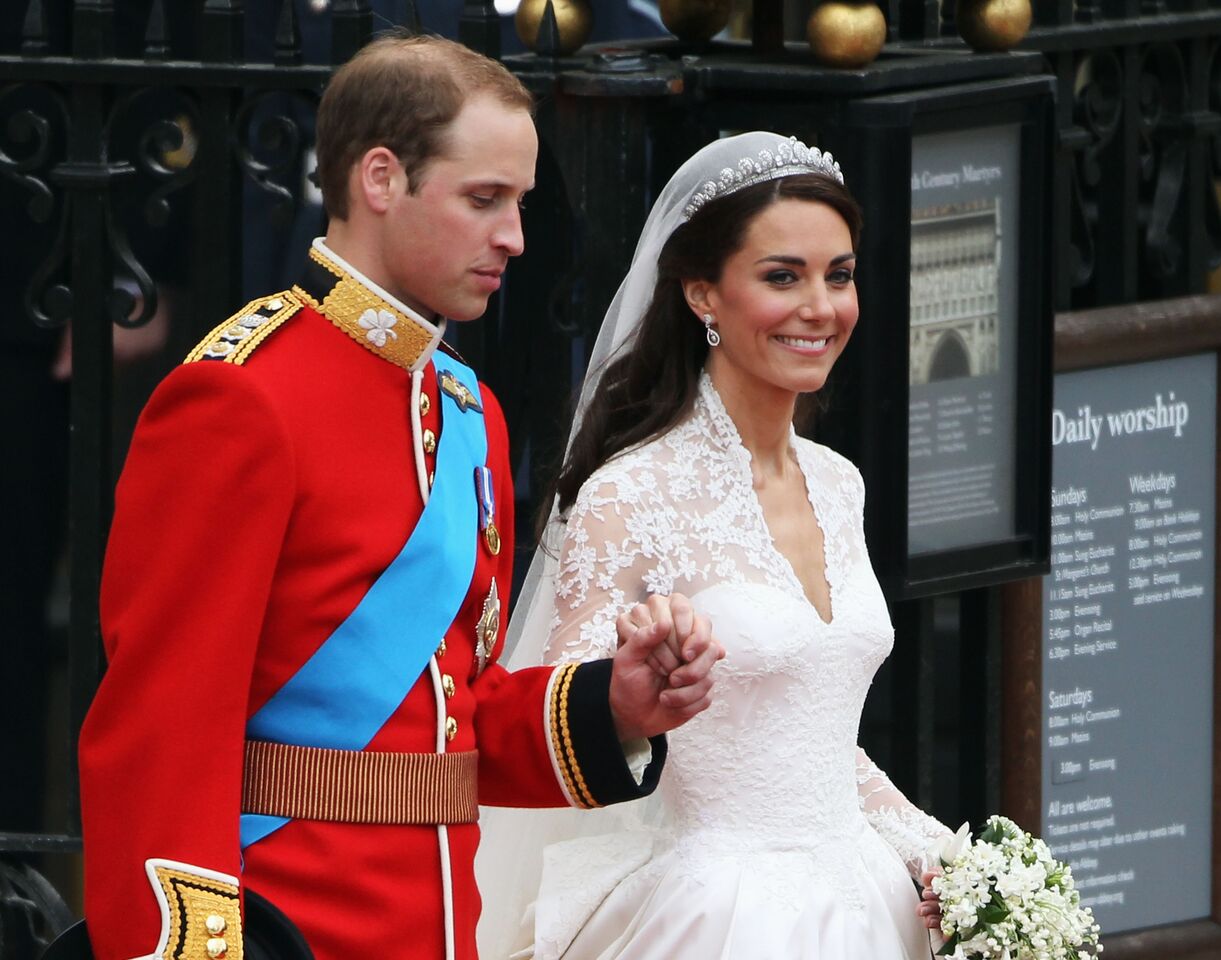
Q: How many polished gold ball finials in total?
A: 4